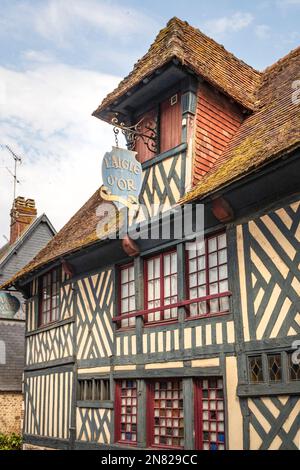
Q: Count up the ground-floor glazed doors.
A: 3